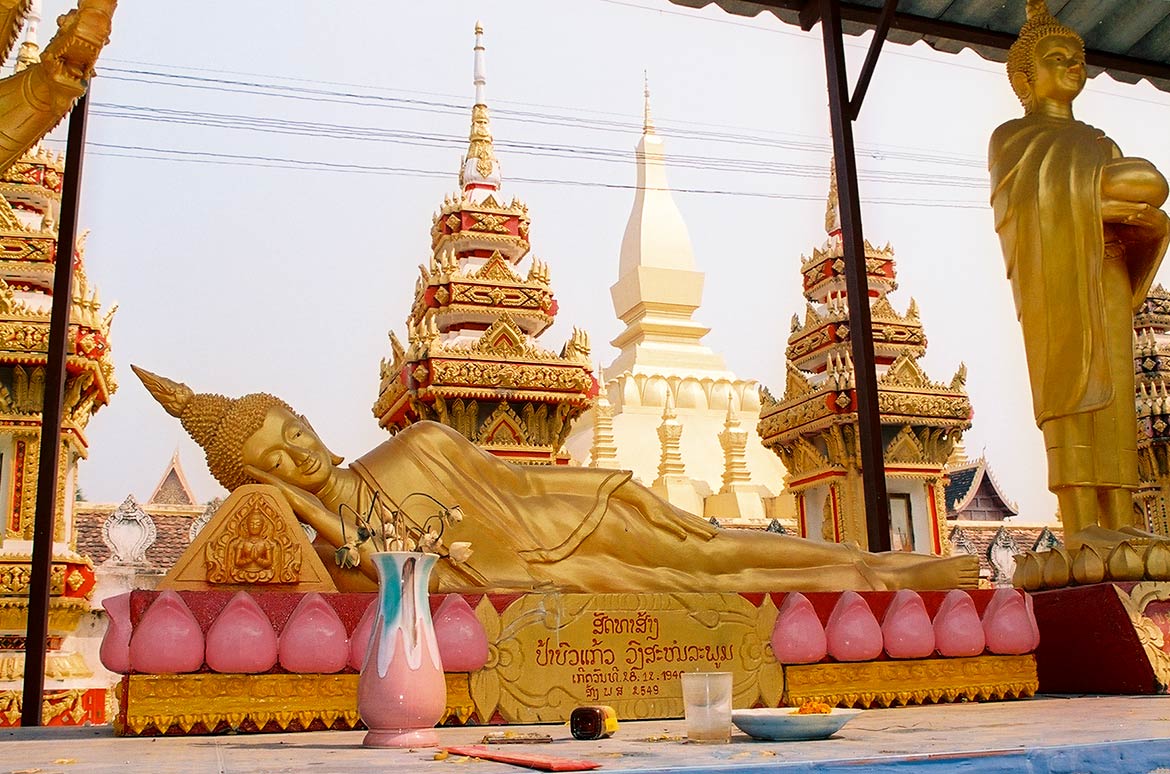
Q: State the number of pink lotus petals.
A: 11